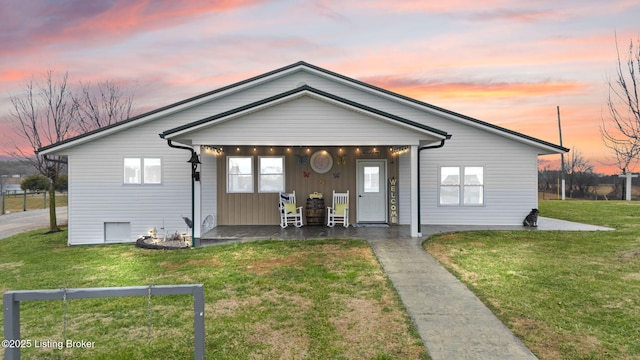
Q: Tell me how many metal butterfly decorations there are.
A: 5